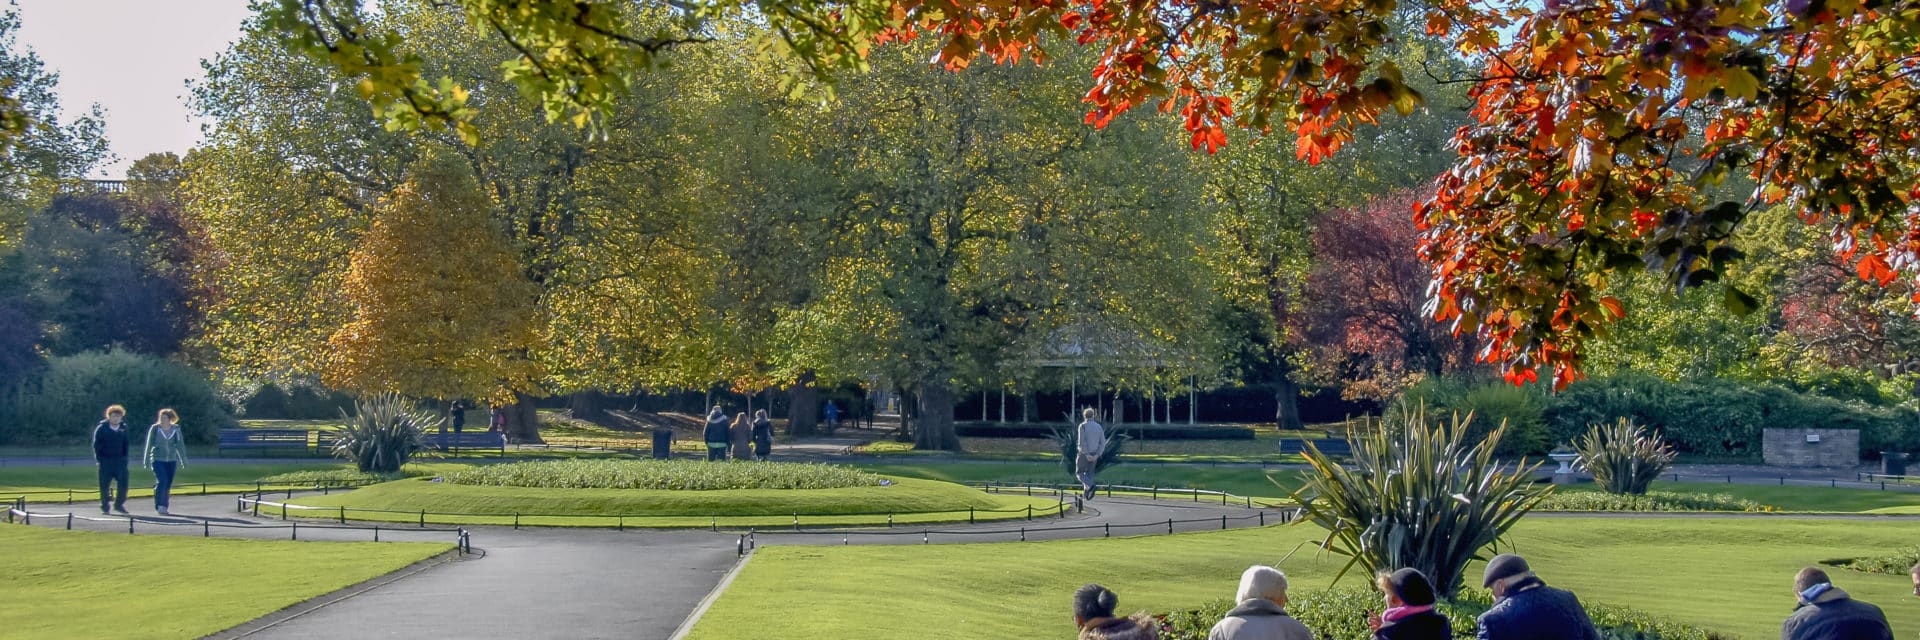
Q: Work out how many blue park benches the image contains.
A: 4